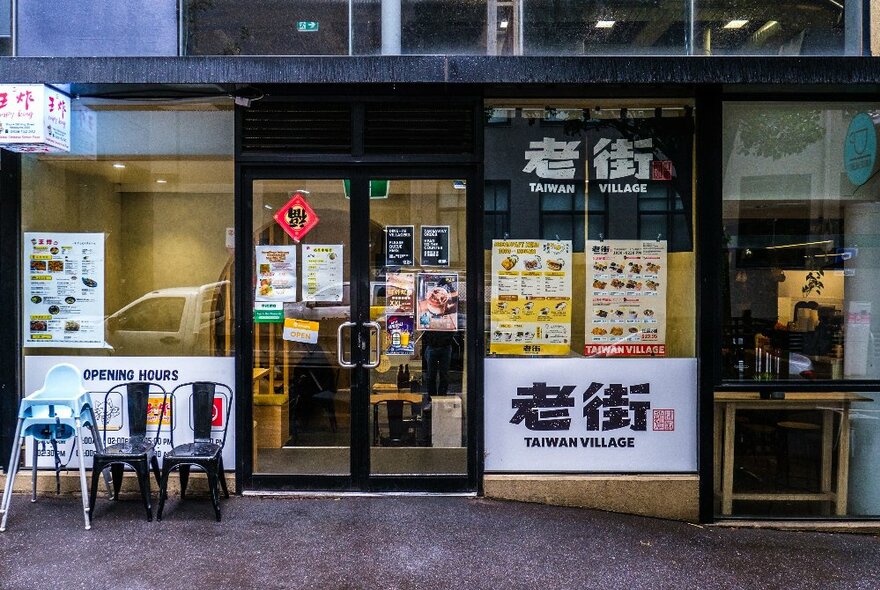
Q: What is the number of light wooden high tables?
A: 1